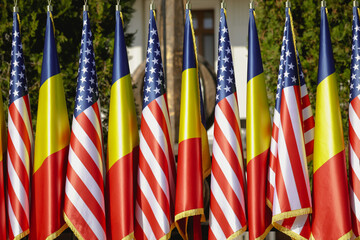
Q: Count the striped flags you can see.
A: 6